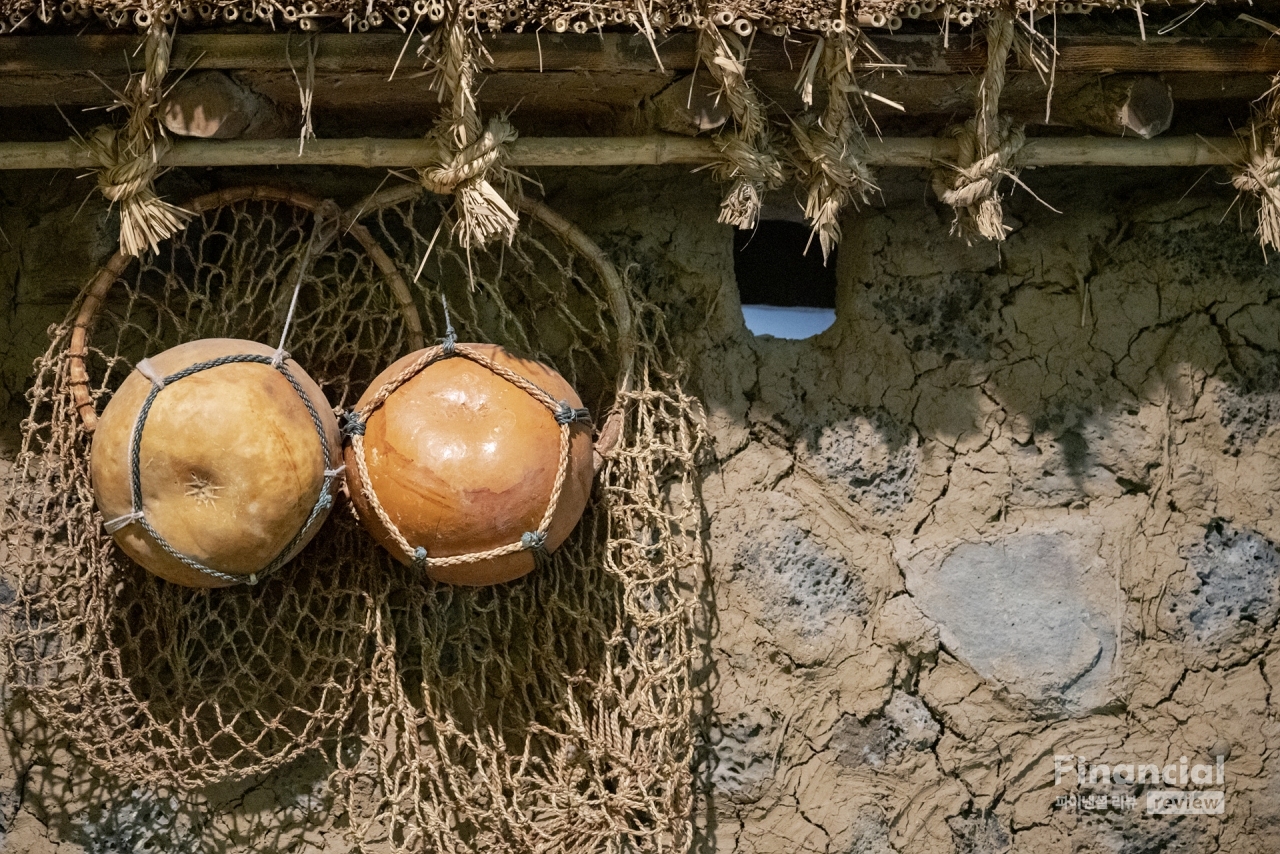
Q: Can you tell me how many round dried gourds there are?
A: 2